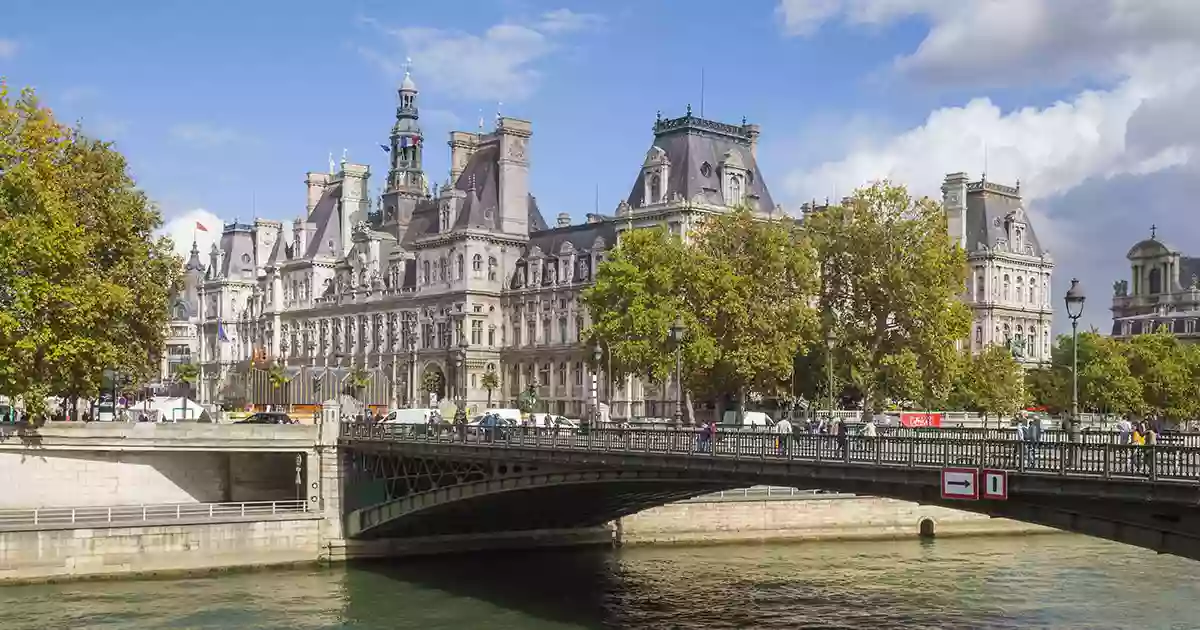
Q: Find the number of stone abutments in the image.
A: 1